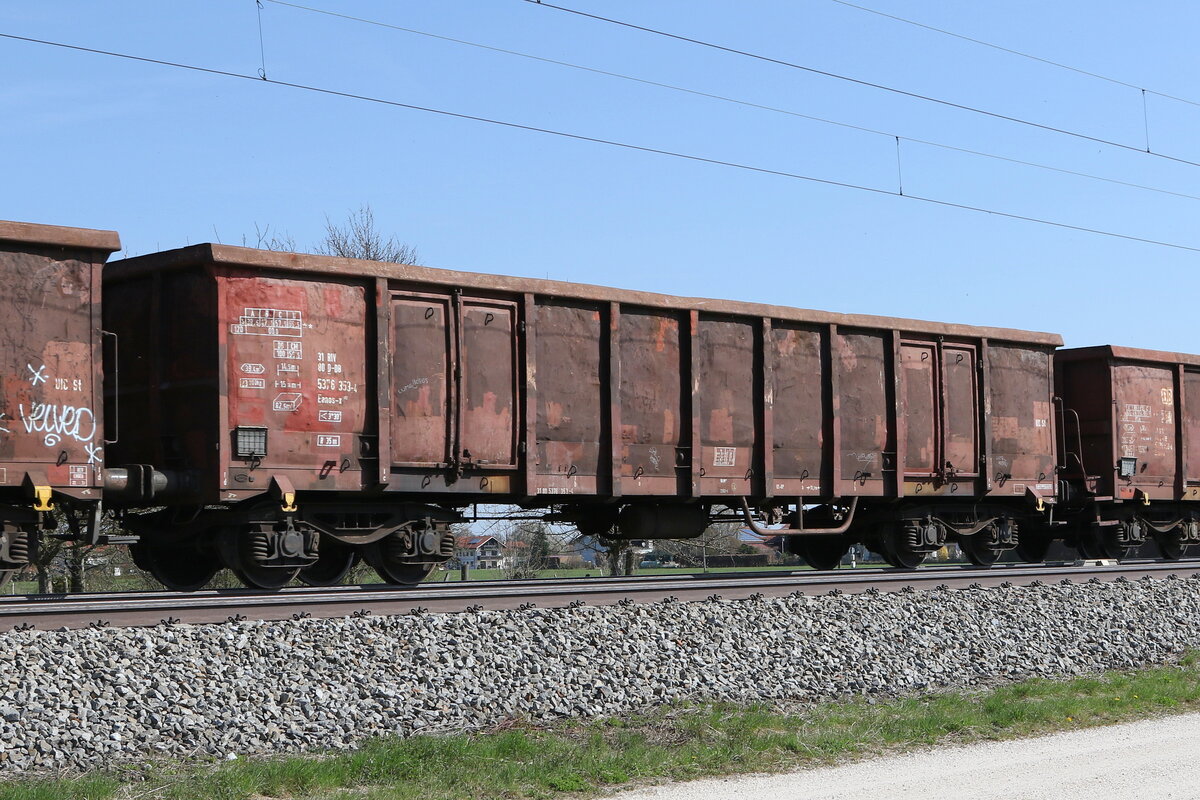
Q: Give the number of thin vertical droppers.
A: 3